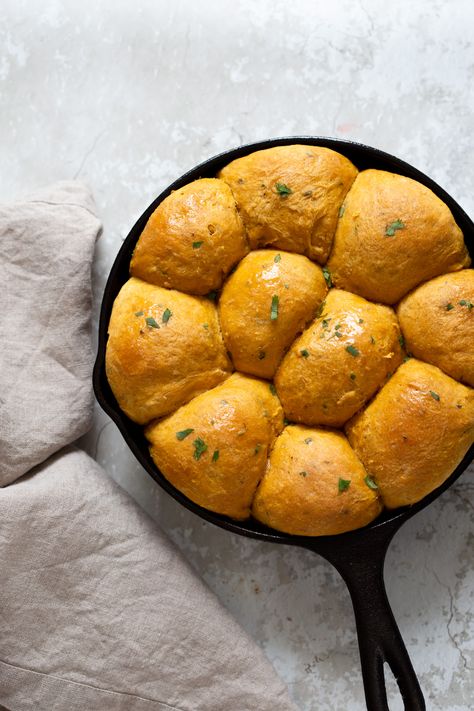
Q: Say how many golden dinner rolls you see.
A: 10